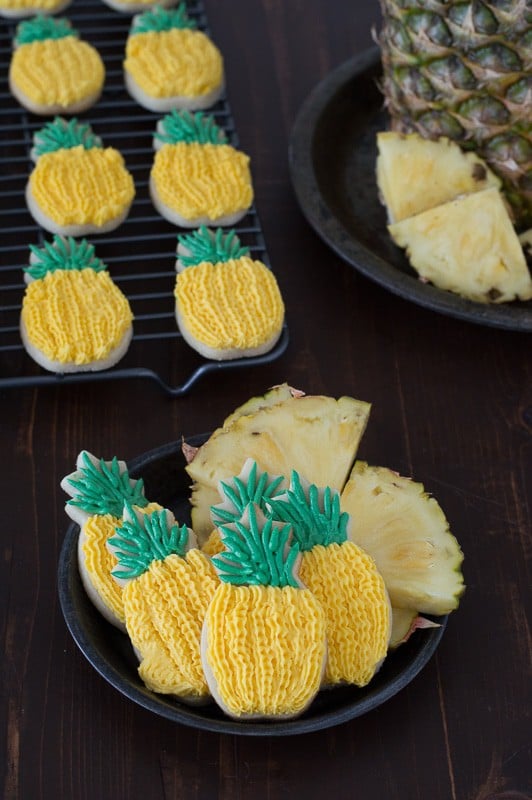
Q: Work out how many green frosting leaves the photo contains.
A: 11